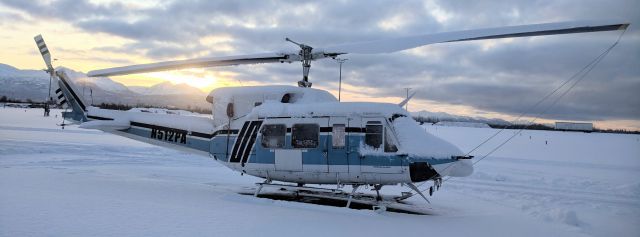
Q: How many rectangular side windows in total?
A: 4